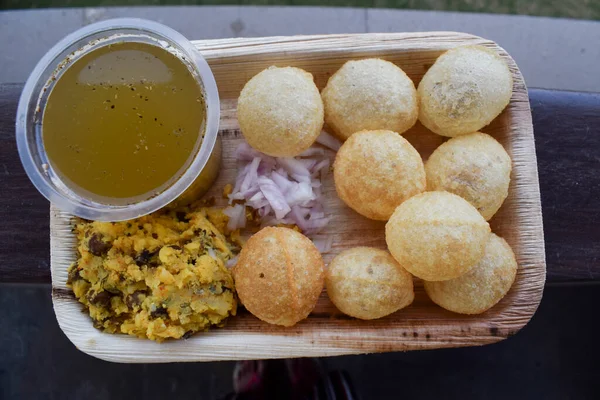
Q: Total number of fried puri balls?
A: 9